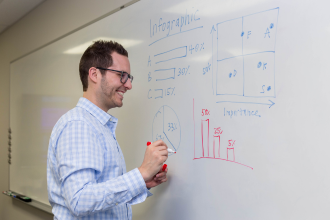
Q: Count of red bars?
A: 3